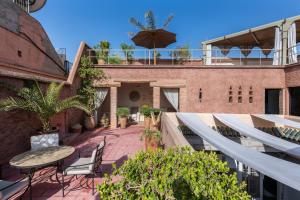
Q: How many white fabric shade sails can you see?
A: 3